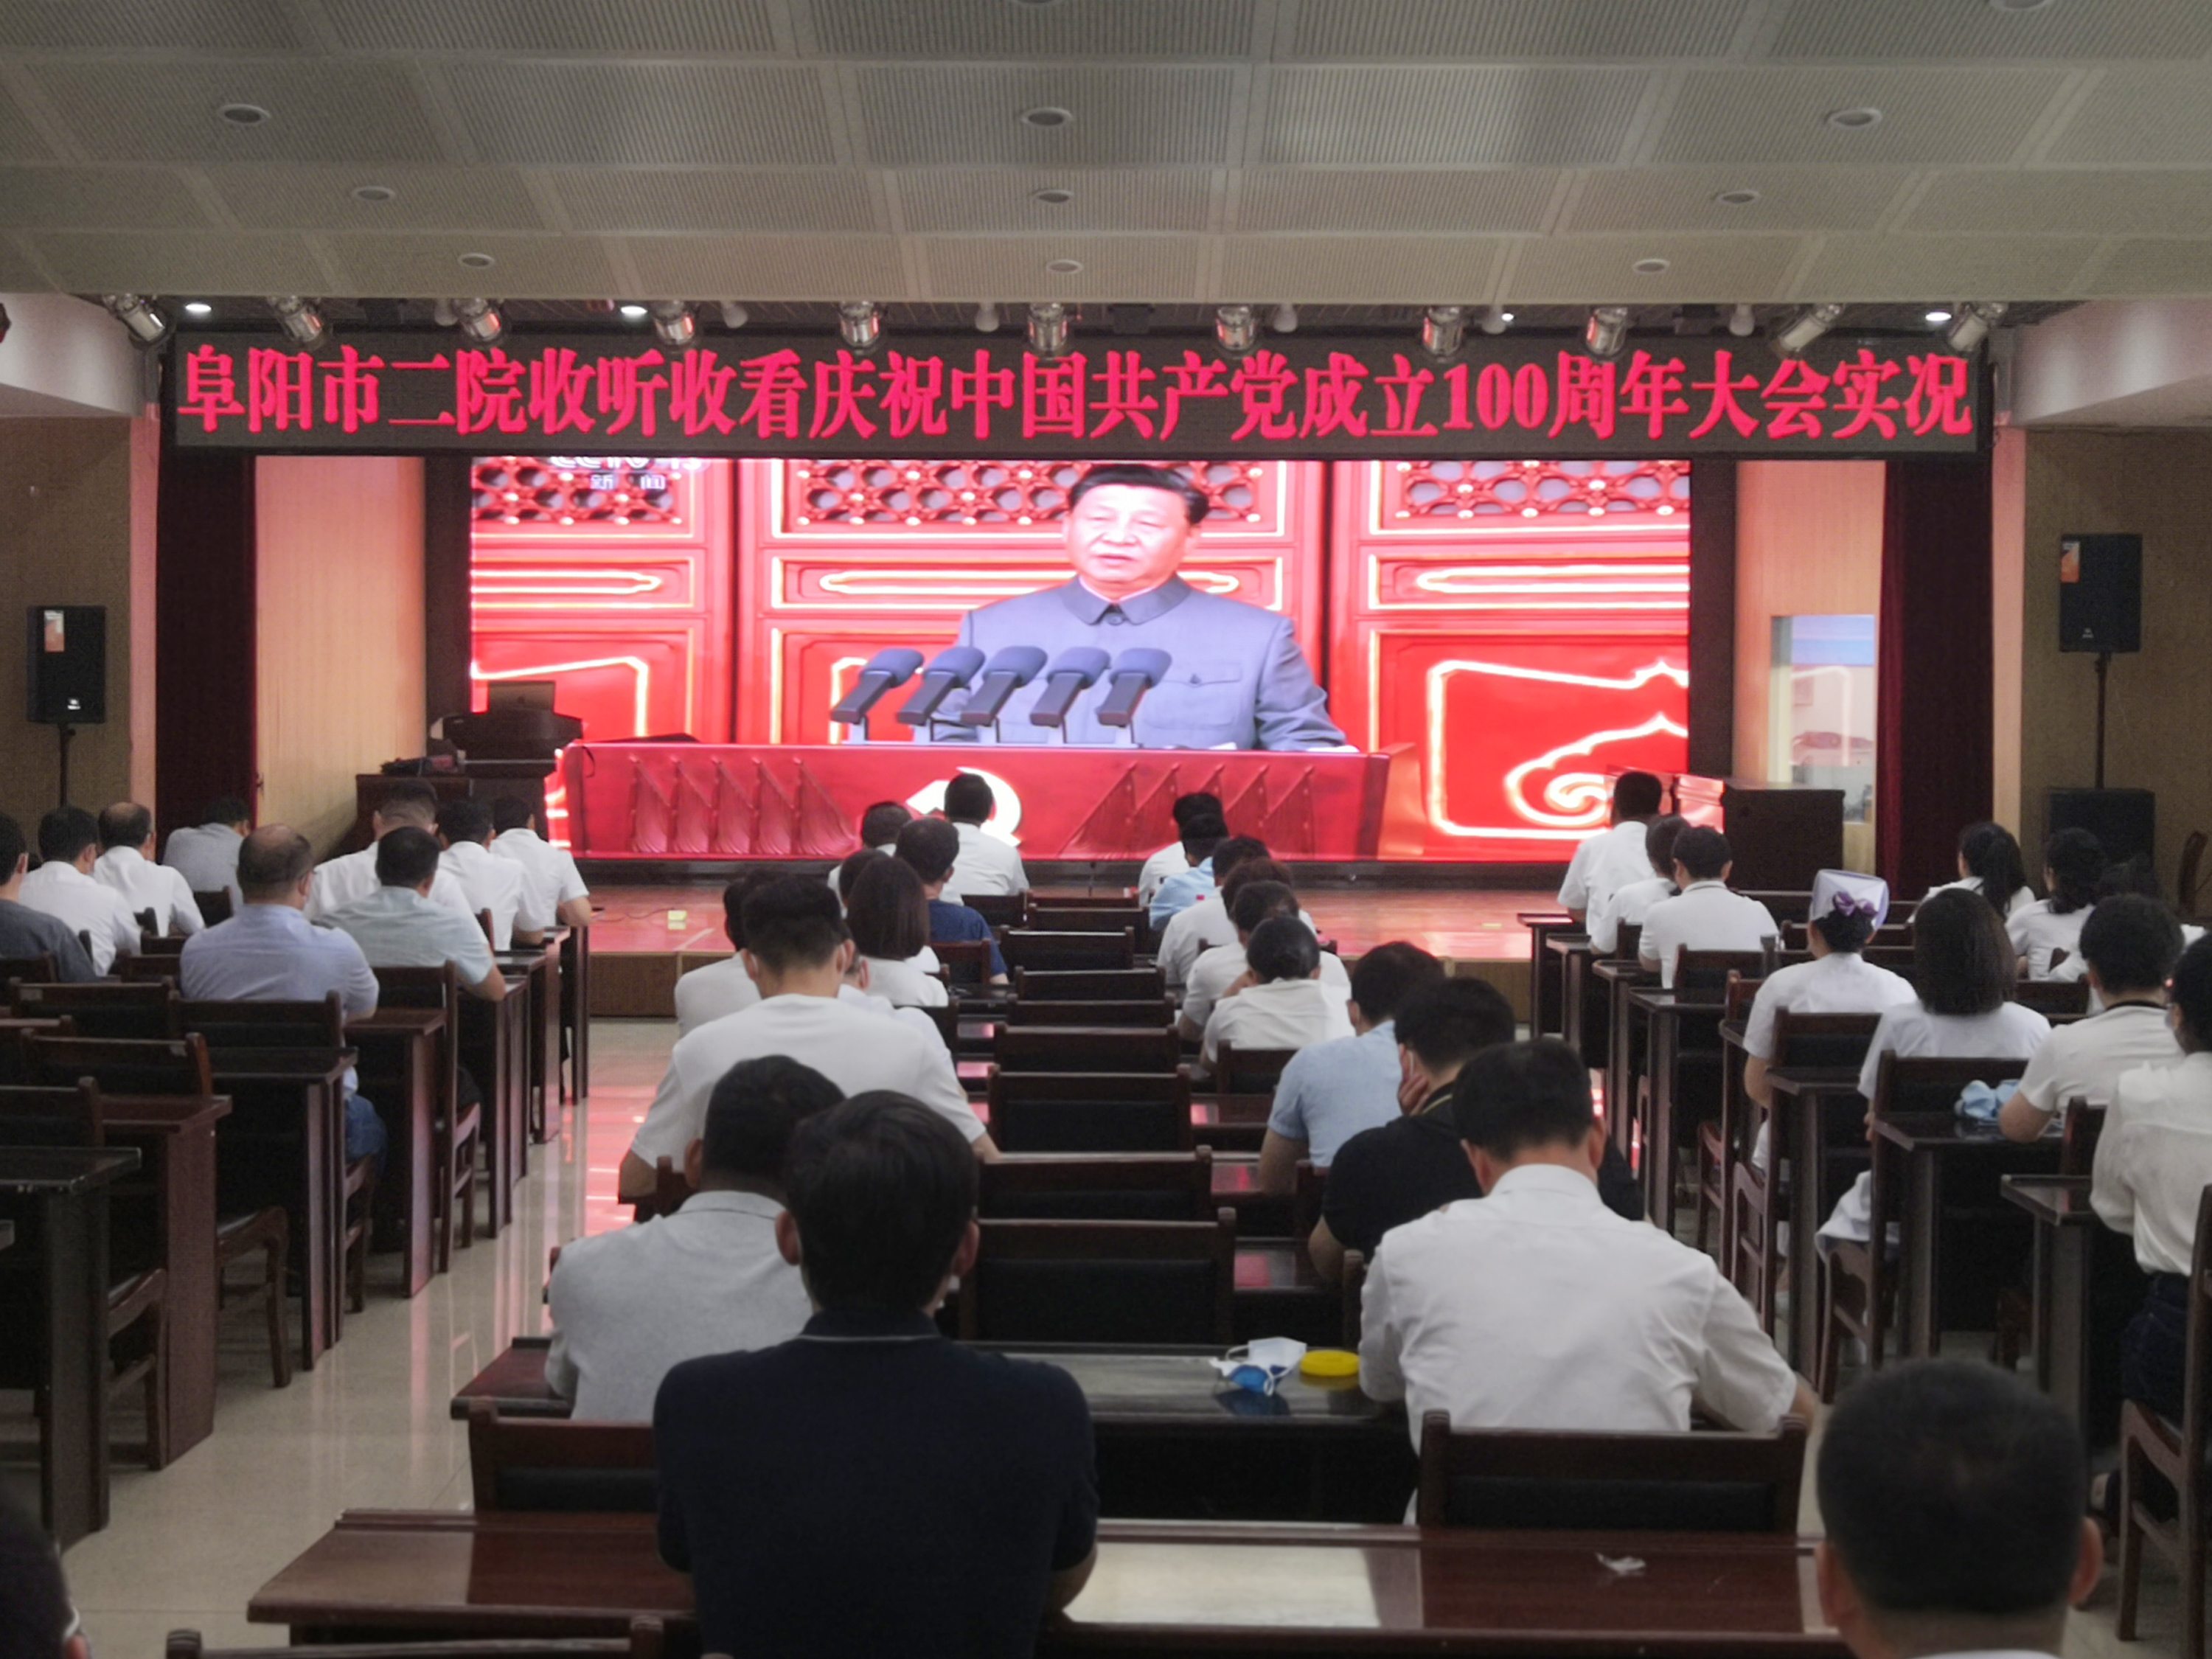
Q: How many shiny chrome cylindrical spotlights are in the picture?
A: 11